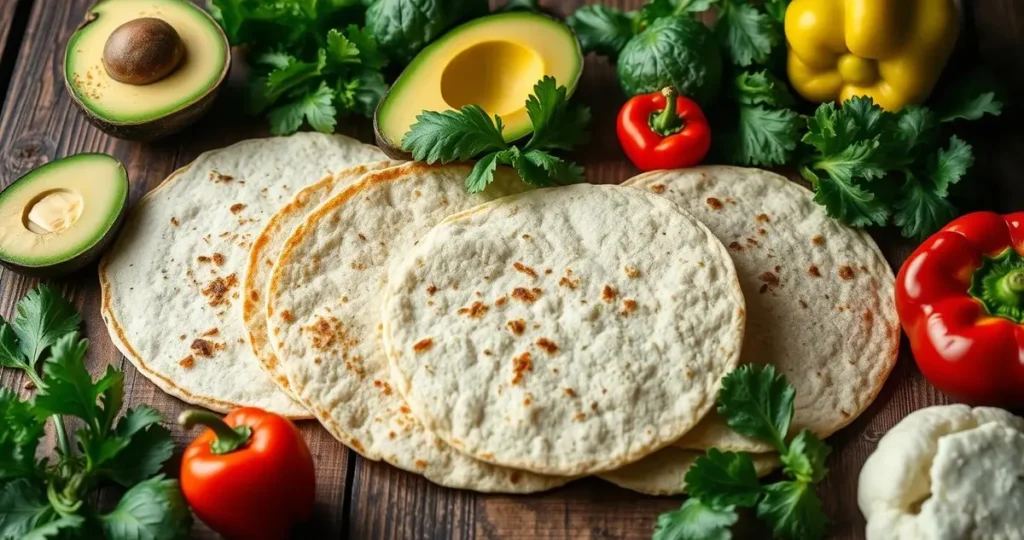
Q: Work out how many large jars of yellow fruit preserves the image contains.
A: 0